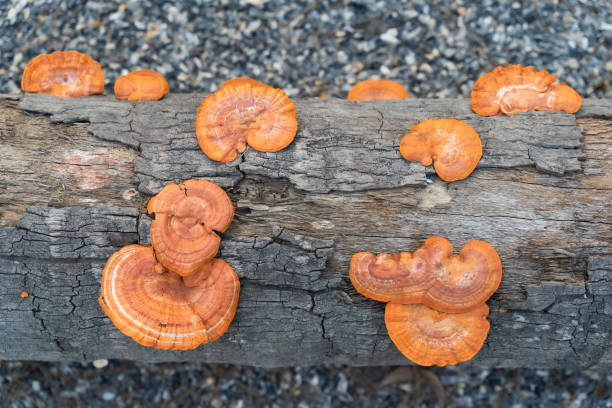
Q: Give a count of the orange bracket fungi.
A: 10